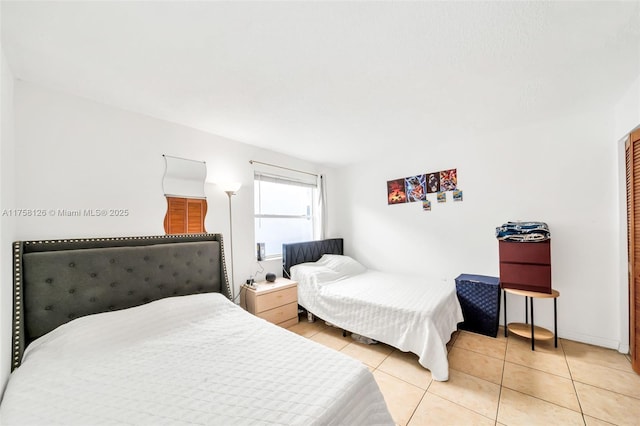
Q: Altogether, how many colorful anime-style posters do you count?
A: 4